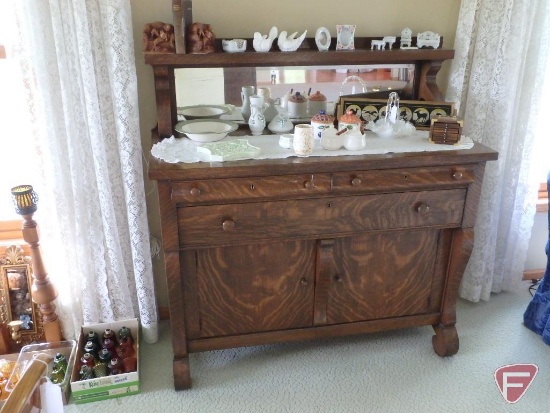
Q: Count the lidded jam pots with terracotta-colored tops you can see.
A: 2